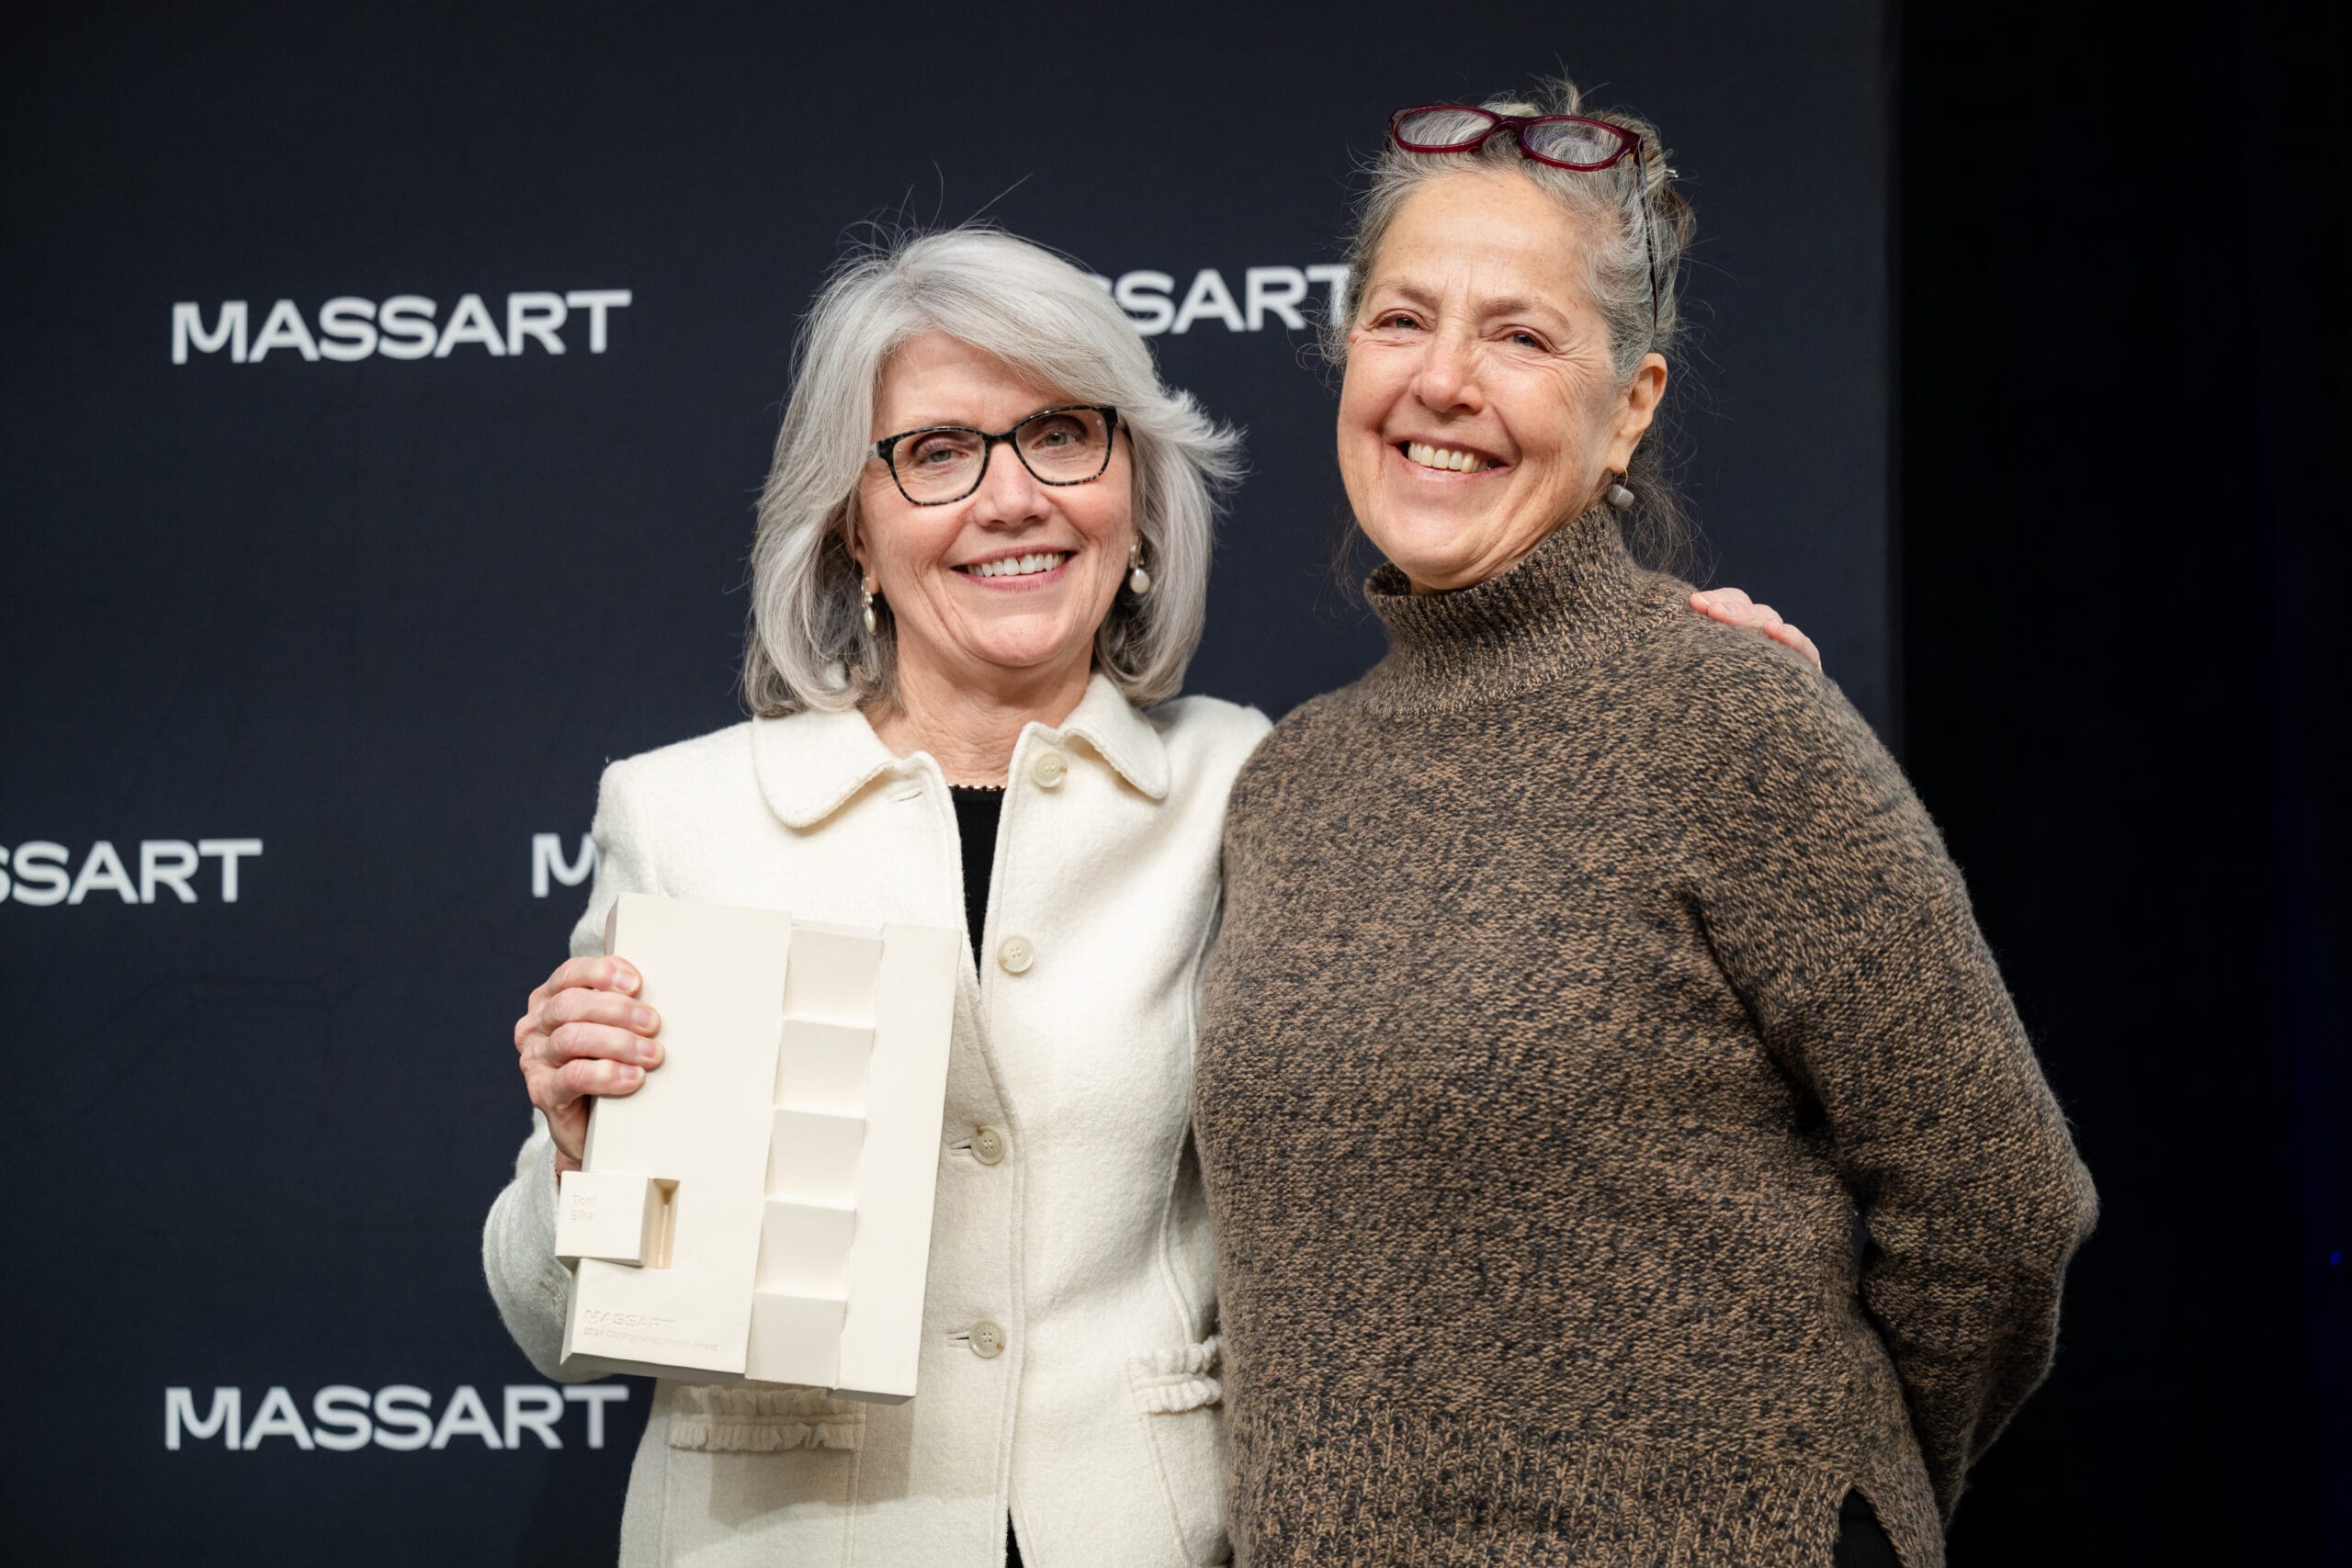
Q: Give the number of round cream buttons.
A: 4